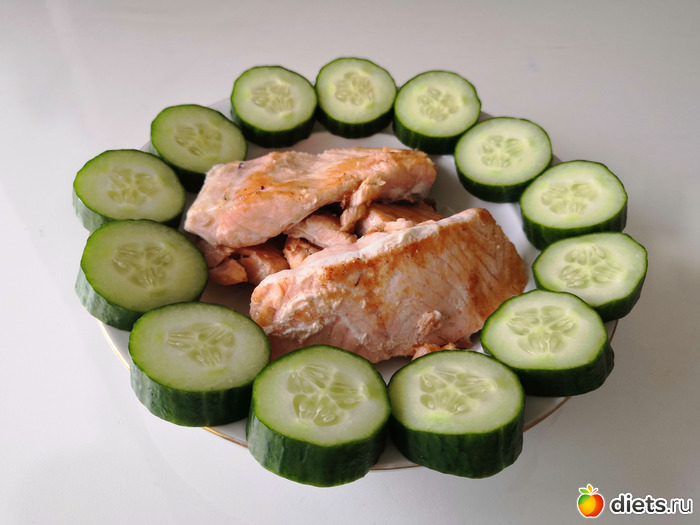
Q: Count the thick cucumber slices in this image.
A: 13